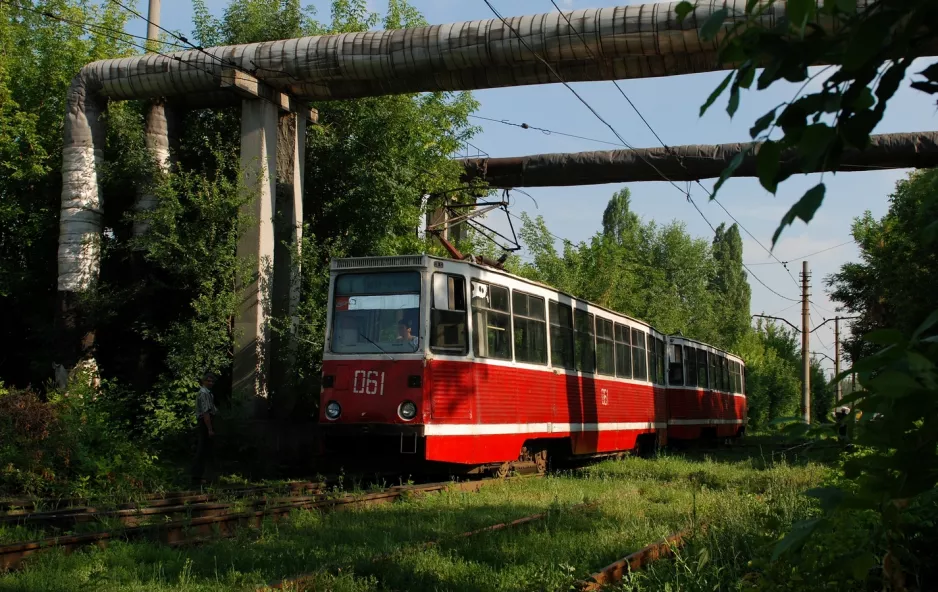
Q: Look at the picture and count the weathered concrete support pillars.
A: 2